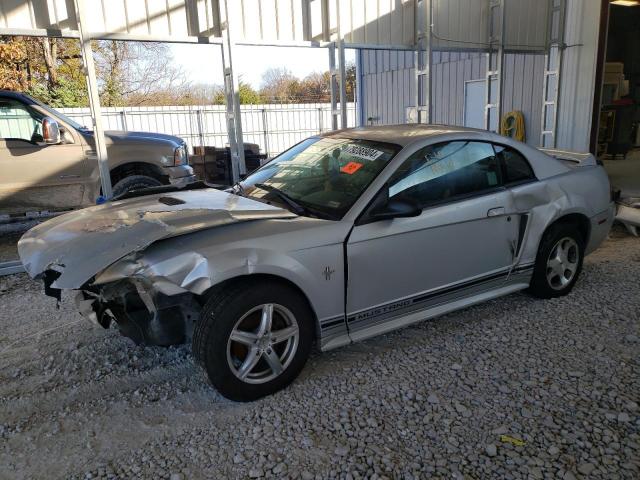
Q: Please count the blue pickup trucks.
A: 0